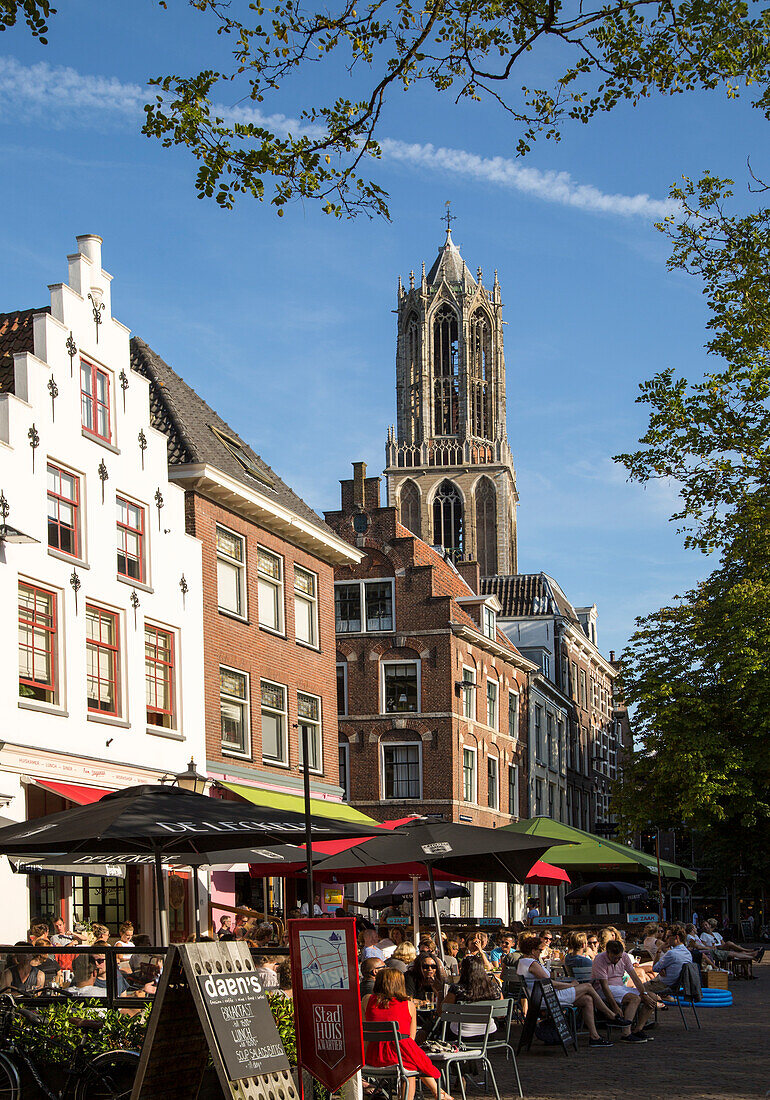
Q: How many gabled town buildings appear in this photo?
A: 2